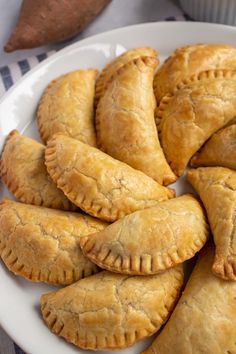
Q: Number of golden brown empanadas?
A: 13